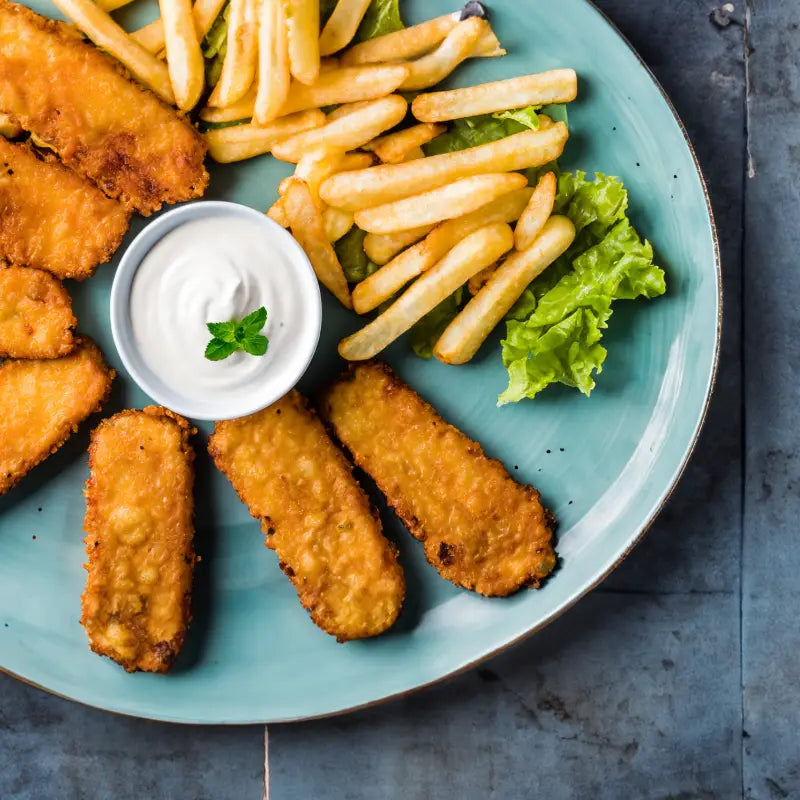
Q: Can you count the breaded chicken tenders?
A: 7